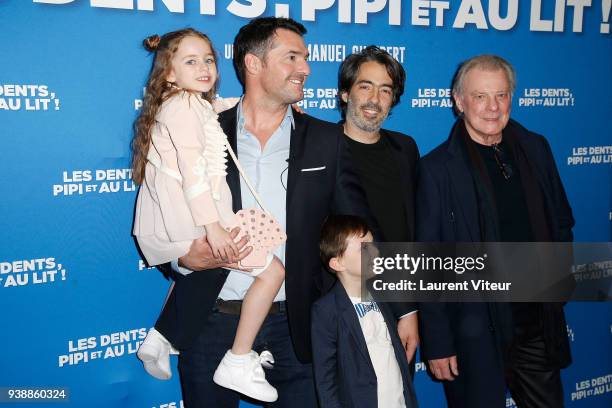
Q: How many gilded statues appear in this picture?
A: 0